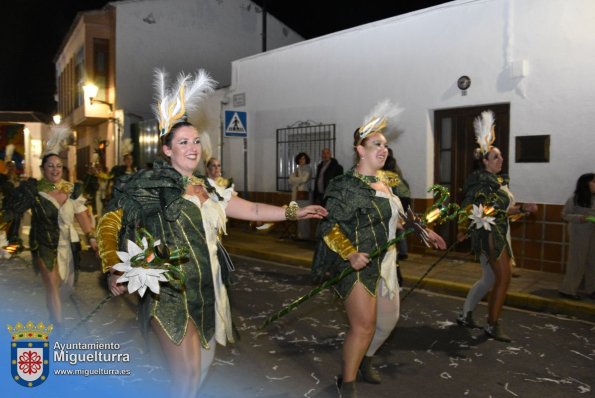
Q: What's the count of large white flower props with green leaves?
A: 2